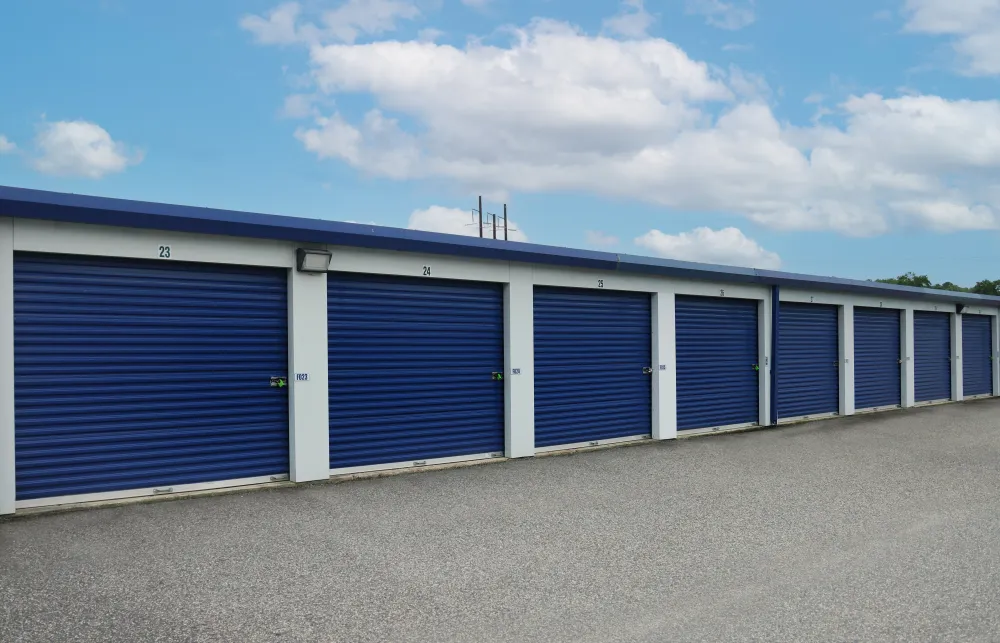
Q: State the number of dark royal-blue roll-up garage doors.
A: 8